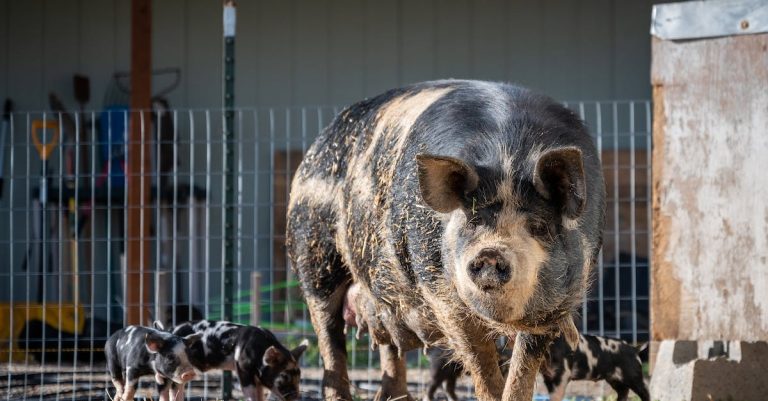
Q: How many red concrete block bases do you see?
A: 0